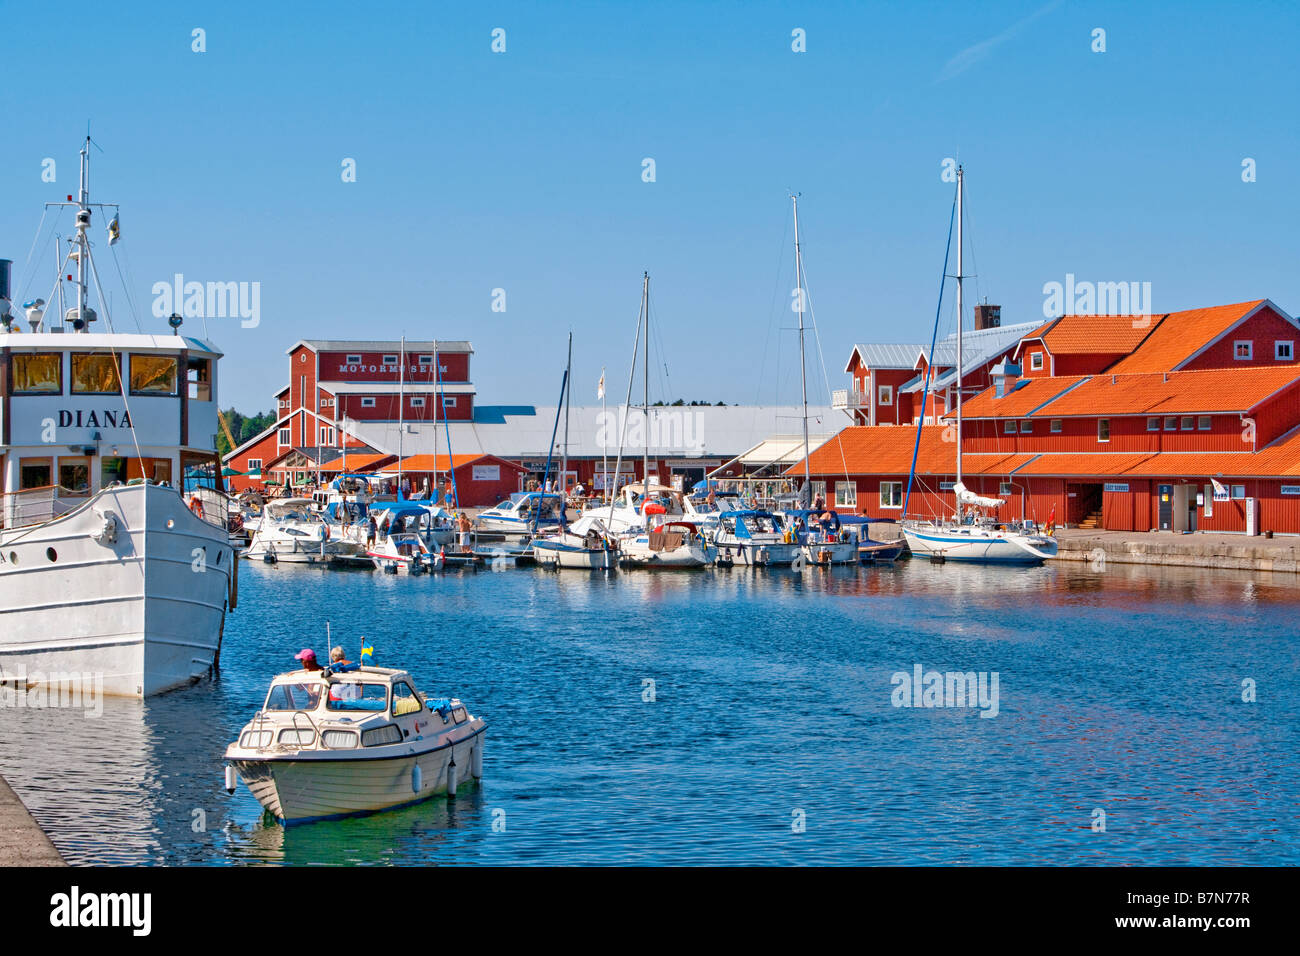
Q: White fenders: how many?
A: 4